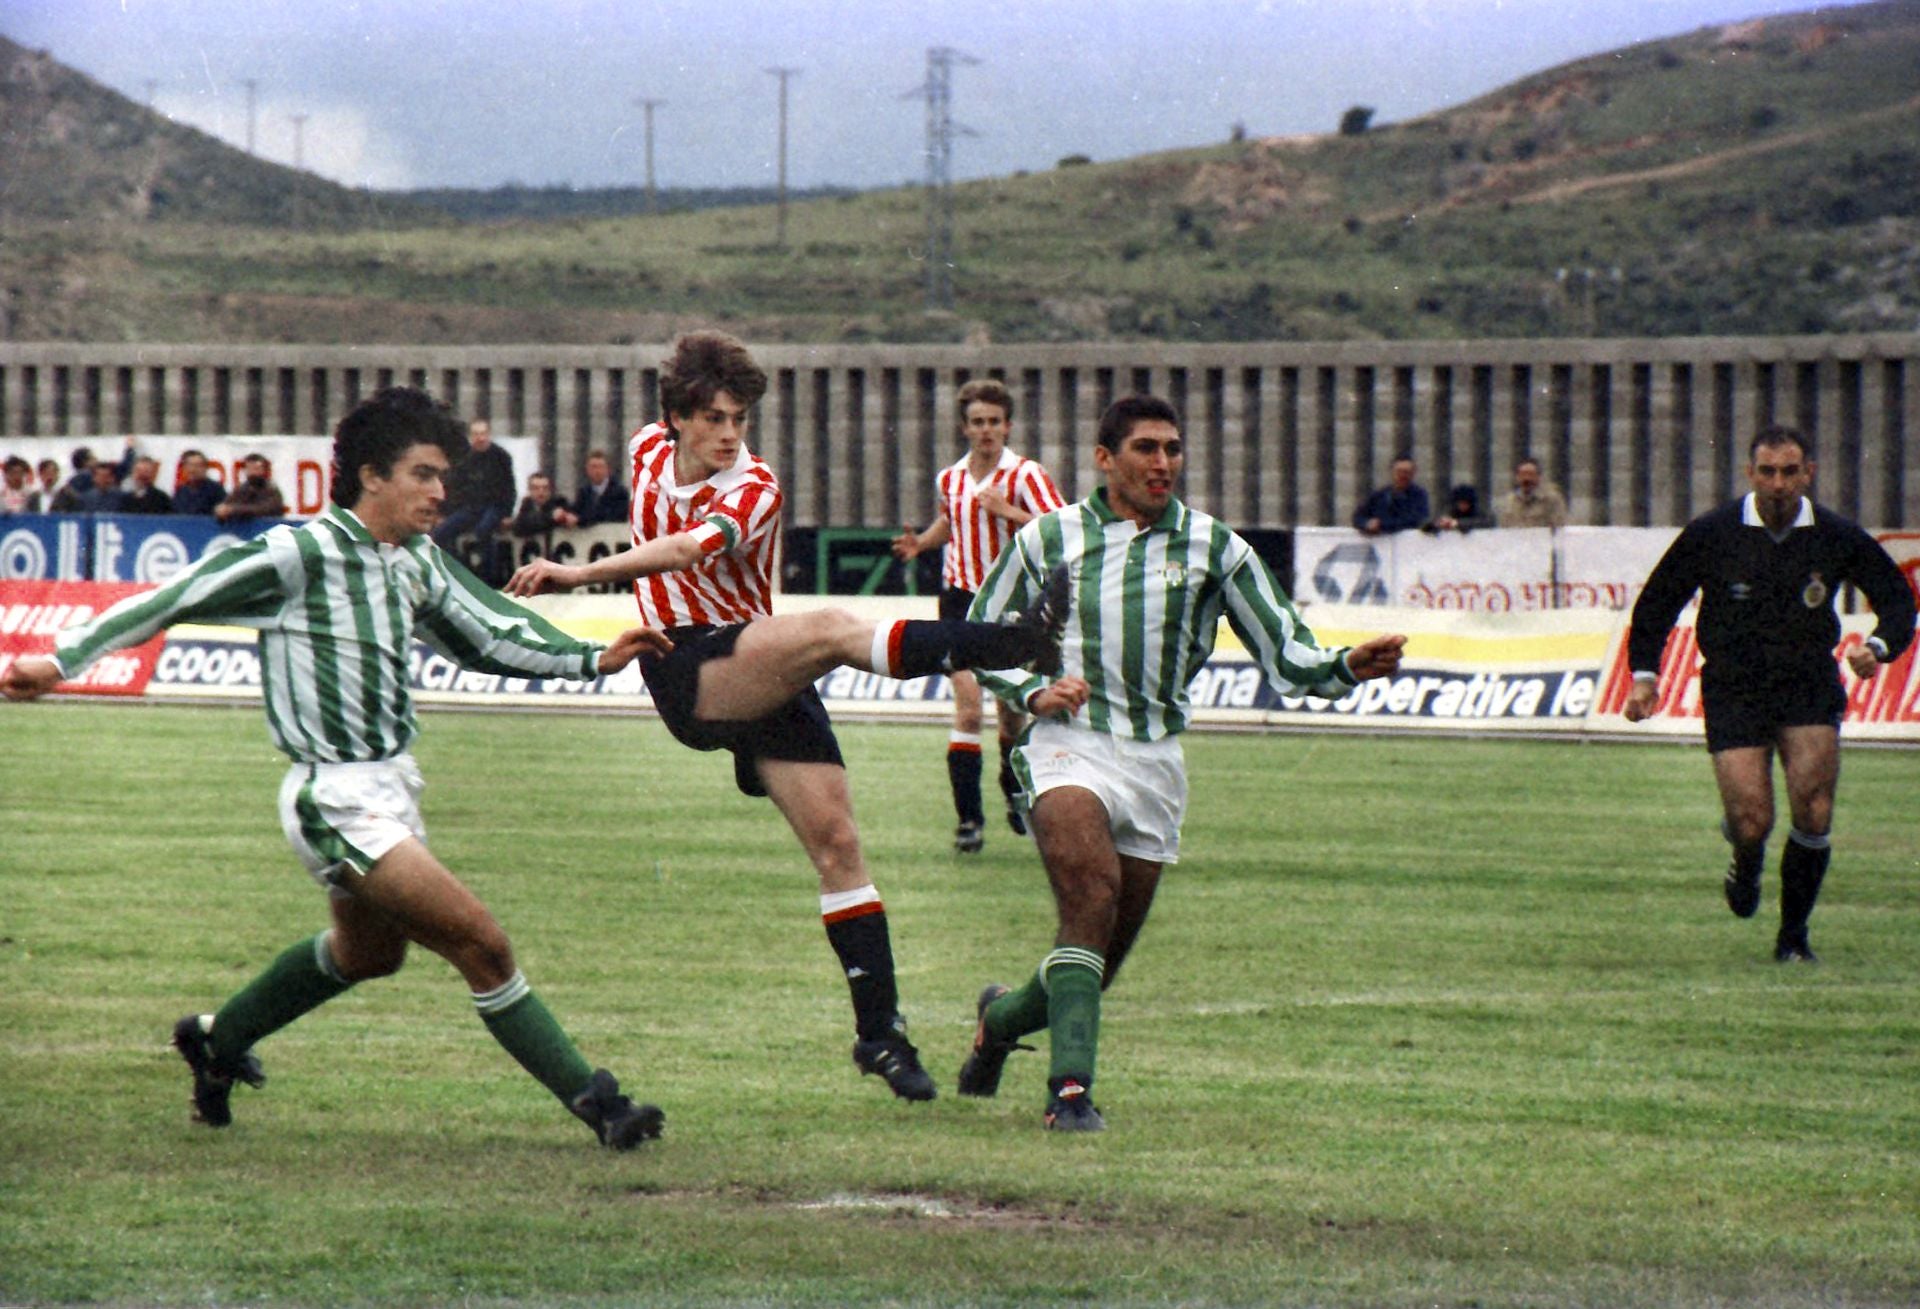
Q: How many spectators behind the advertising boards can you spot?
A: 13